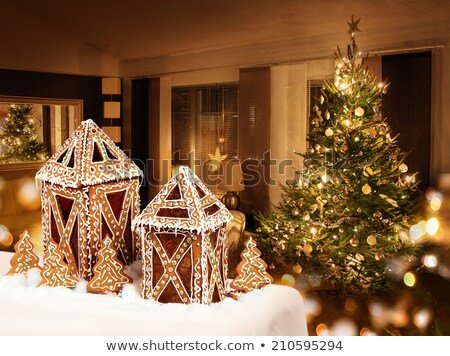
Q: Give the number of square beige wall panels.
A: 3